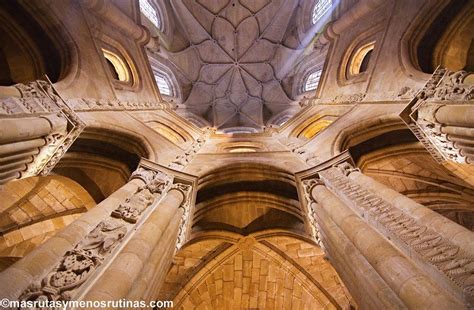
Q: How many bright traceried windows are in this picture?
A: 4